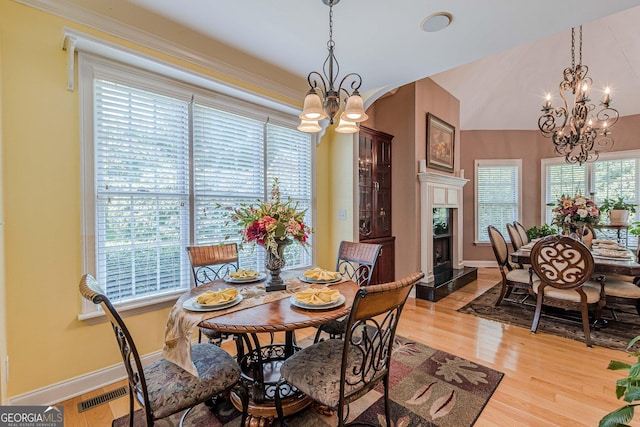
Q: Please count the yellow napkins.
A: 4